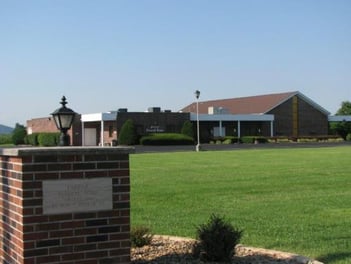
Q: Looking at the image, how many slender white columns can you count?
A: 5